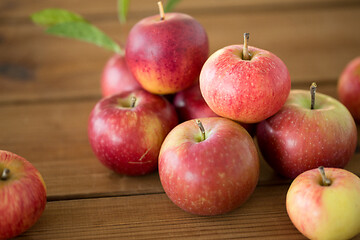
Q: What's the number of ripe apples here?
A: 10